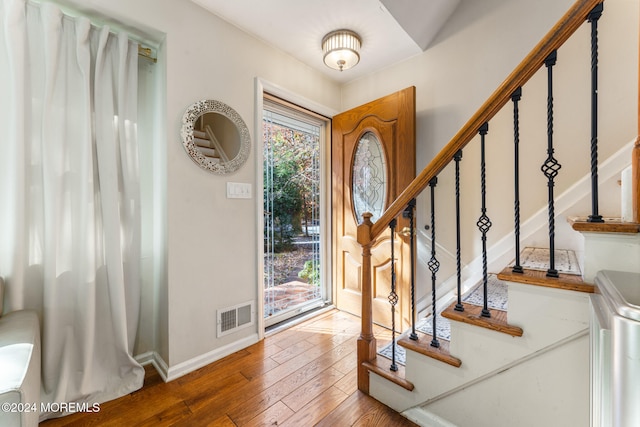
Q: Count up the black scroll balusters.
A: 4